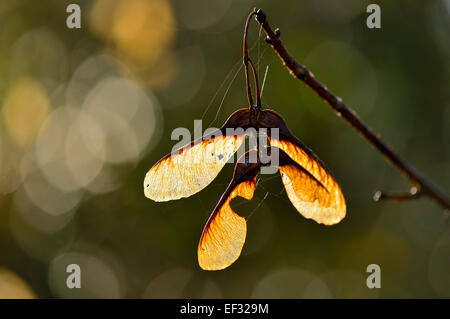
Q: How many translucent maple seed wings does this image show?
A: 4